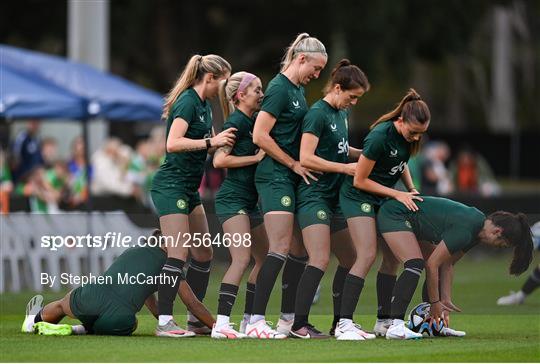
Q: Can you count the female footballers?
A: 7